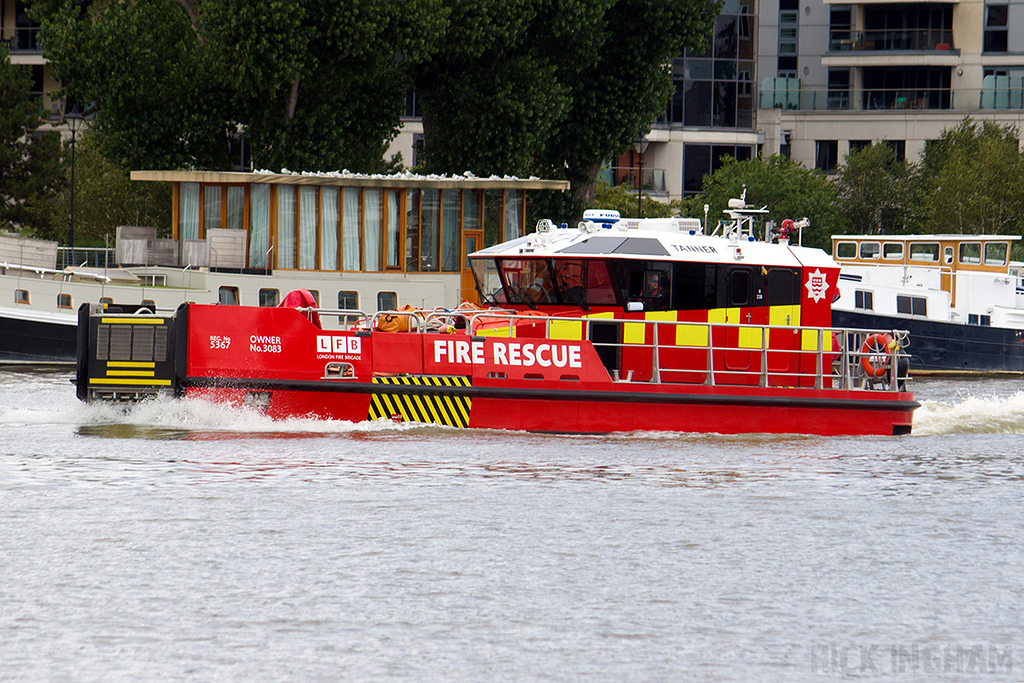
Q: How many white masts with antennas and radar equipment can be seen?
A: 1